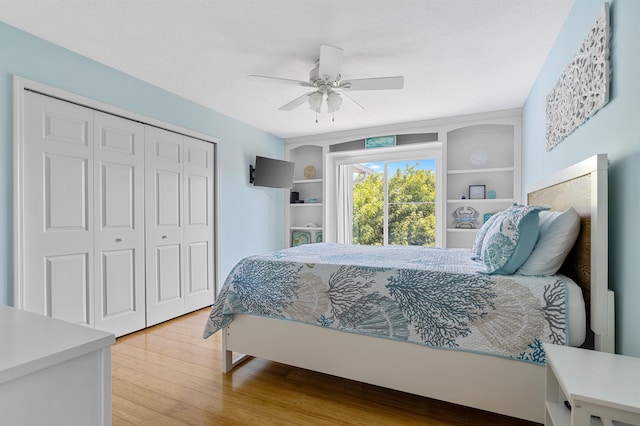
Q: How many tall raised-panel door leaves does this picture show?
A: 4